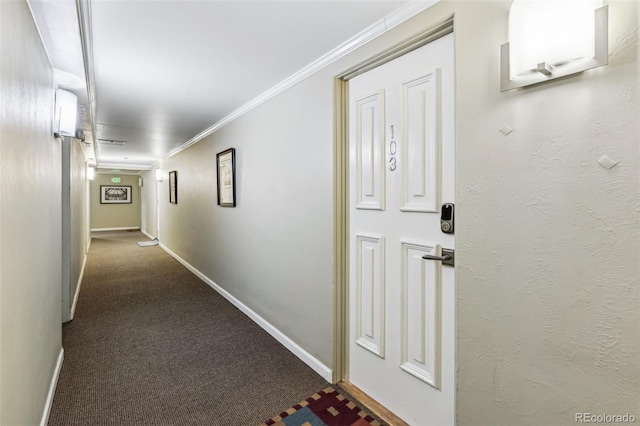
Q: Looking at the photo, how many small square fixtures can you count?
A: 2